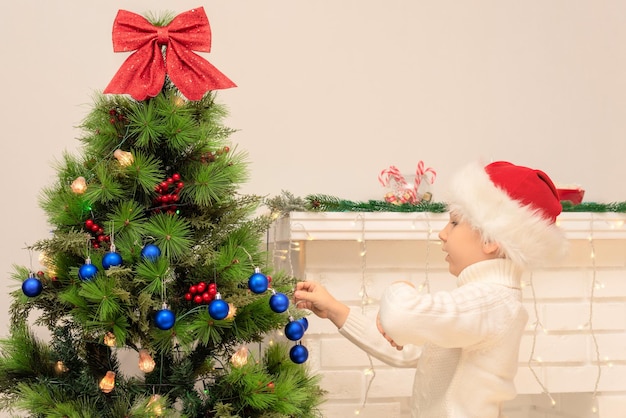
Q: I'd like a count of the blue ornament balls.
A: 11